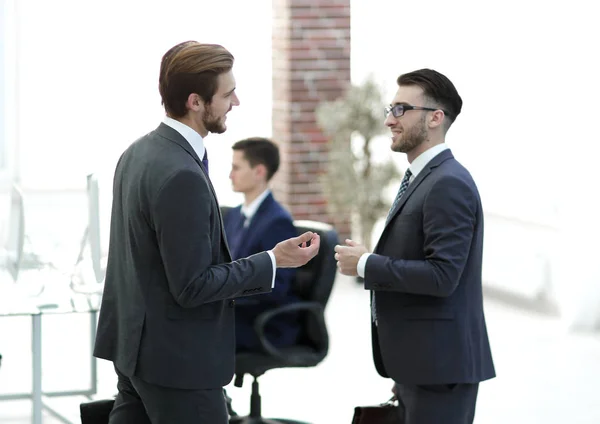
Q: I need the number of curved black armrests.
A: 1